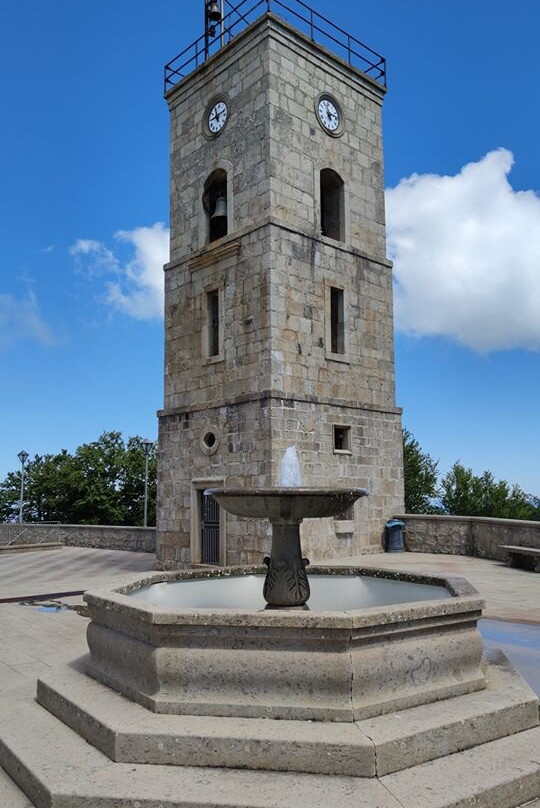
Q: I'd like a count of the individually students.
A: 0